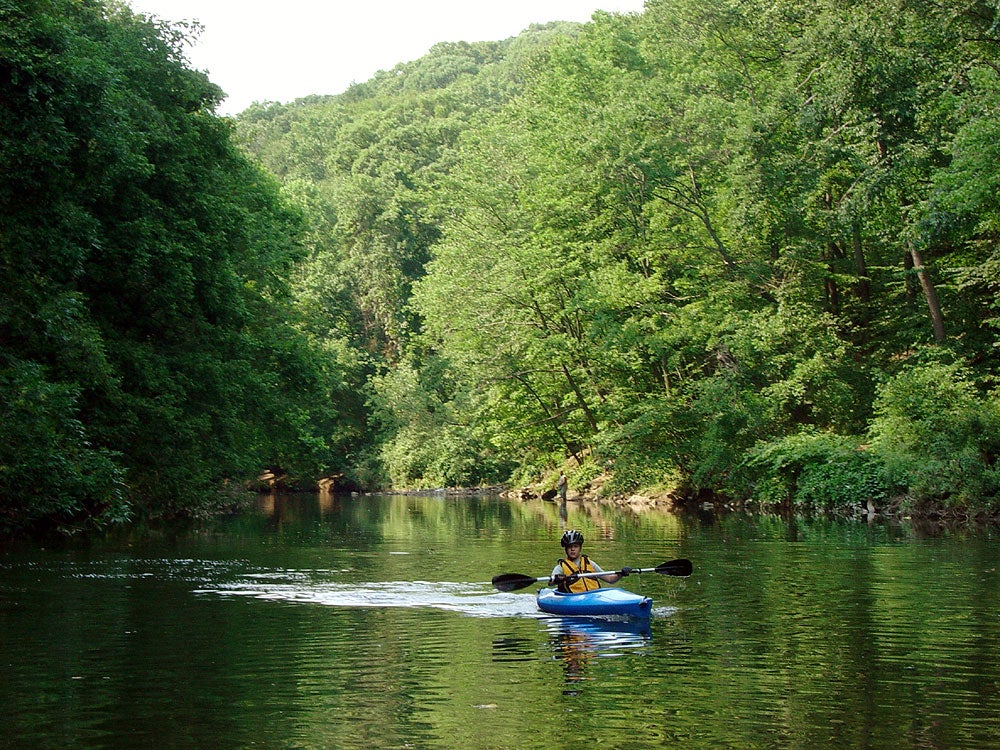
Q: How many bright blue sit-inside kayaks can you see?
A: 1